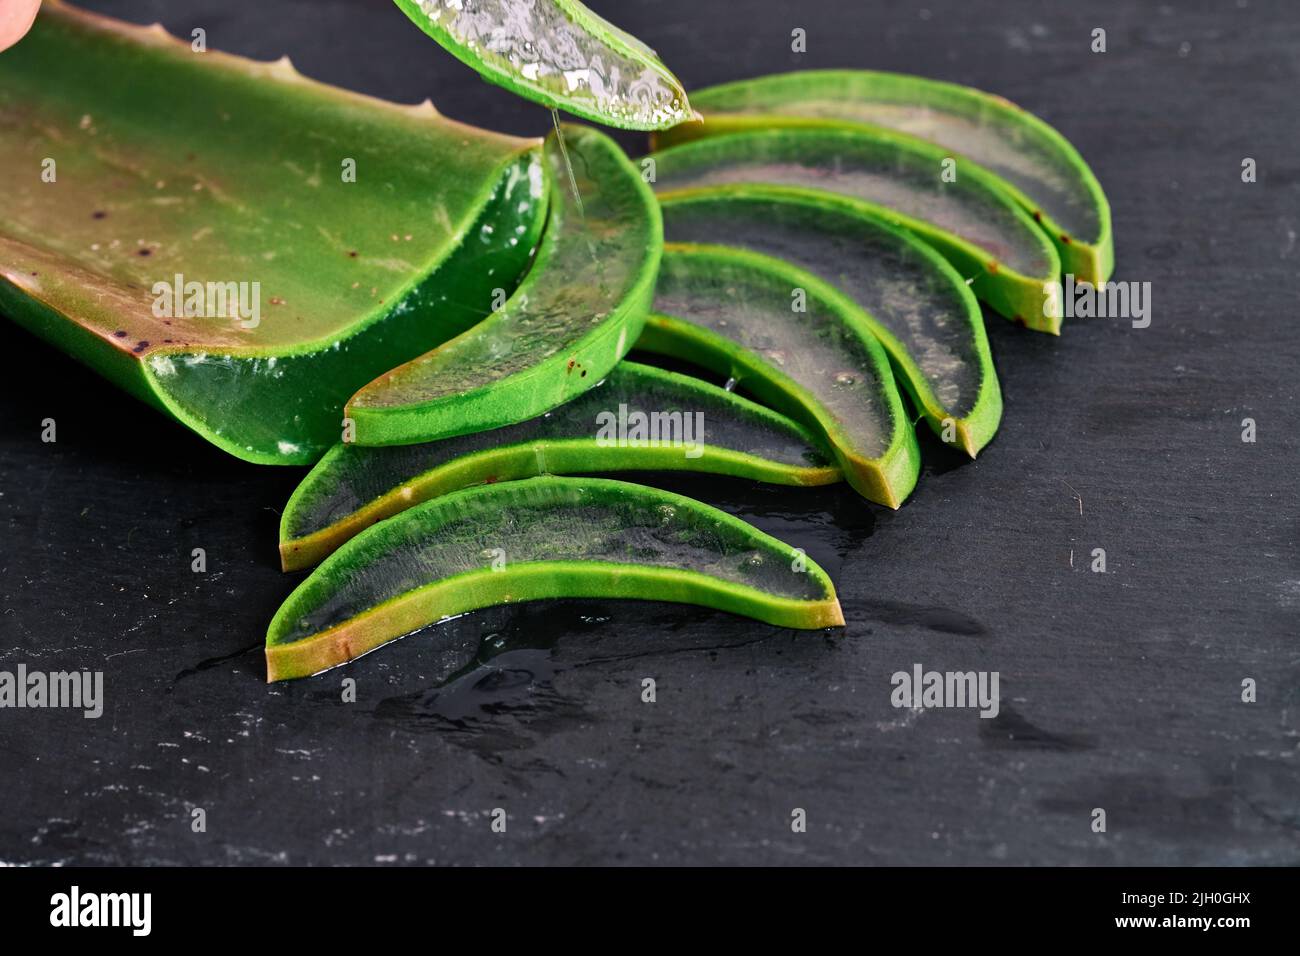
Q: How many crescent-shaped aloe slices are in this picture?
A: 8